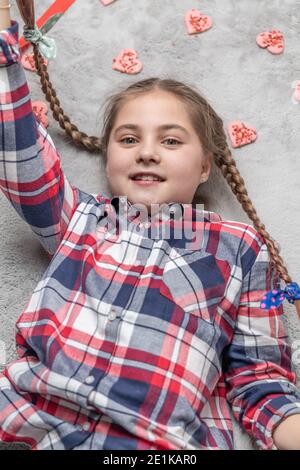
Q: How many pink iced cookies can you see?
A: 8